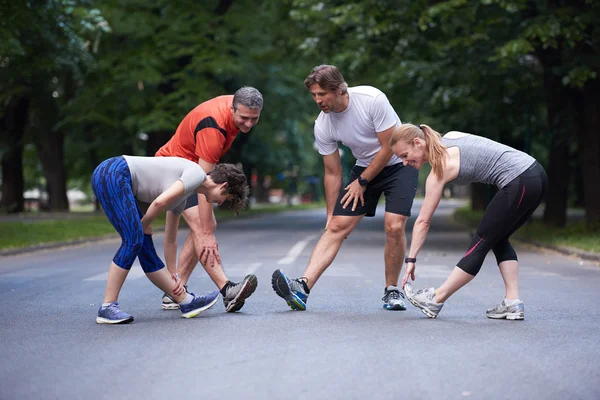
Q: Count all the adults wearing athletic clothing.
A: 4